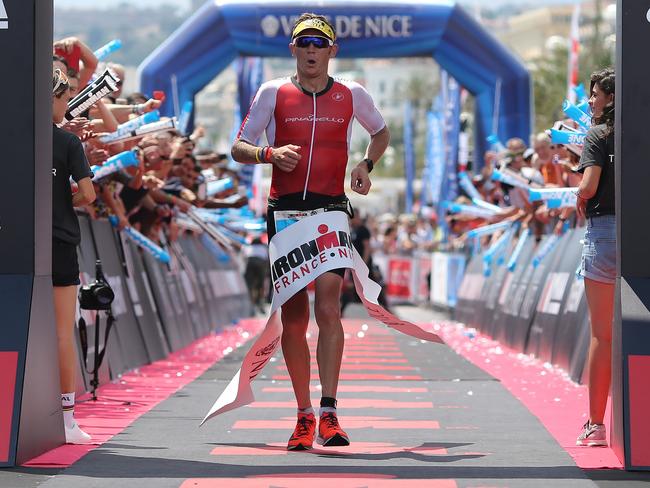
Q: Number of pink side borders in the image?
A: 2